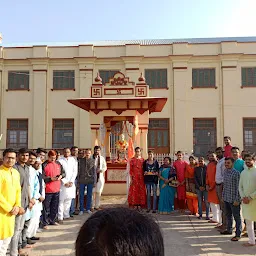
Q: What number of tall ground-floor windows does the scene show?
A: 5